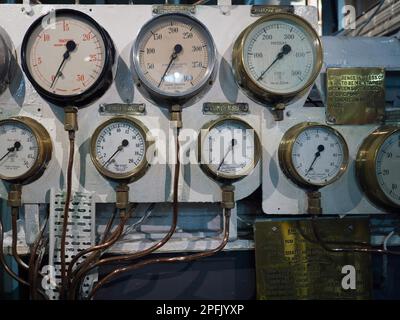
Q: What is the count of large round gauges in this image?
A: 3